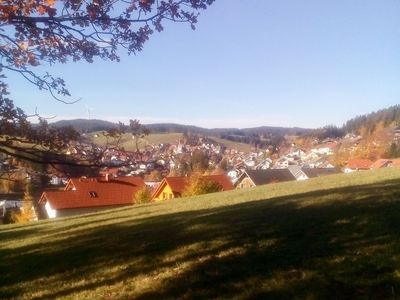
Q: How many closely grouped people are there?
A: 0